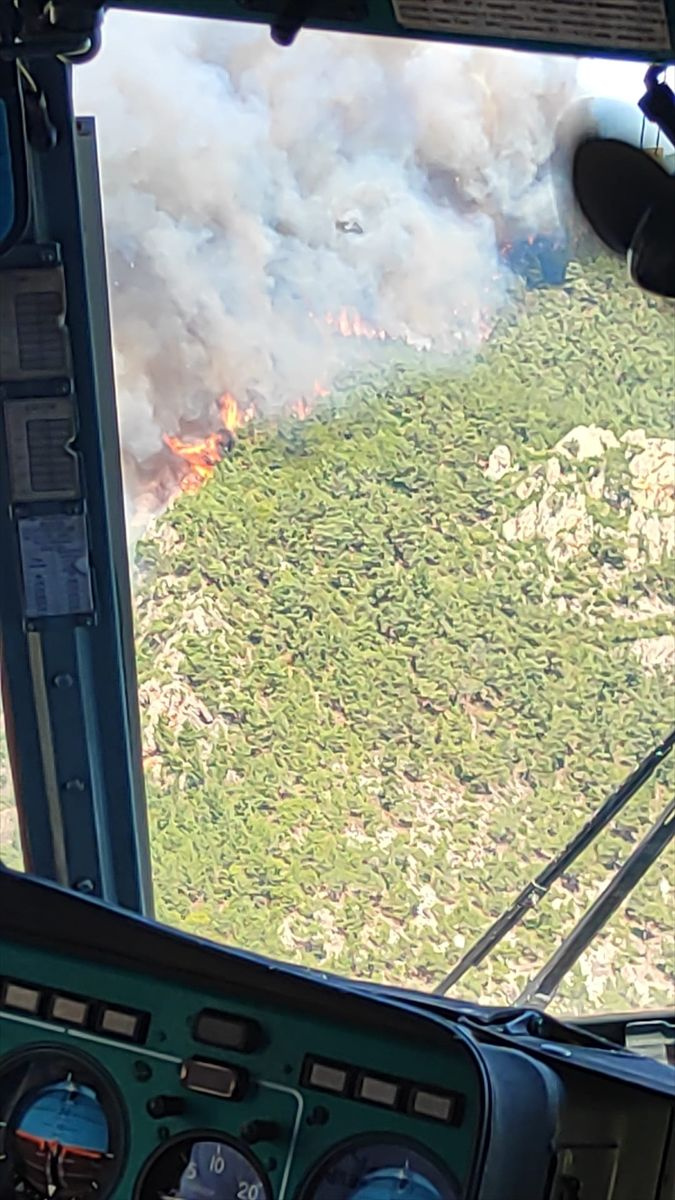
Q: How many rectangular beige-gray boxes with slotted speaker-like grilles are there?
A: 2